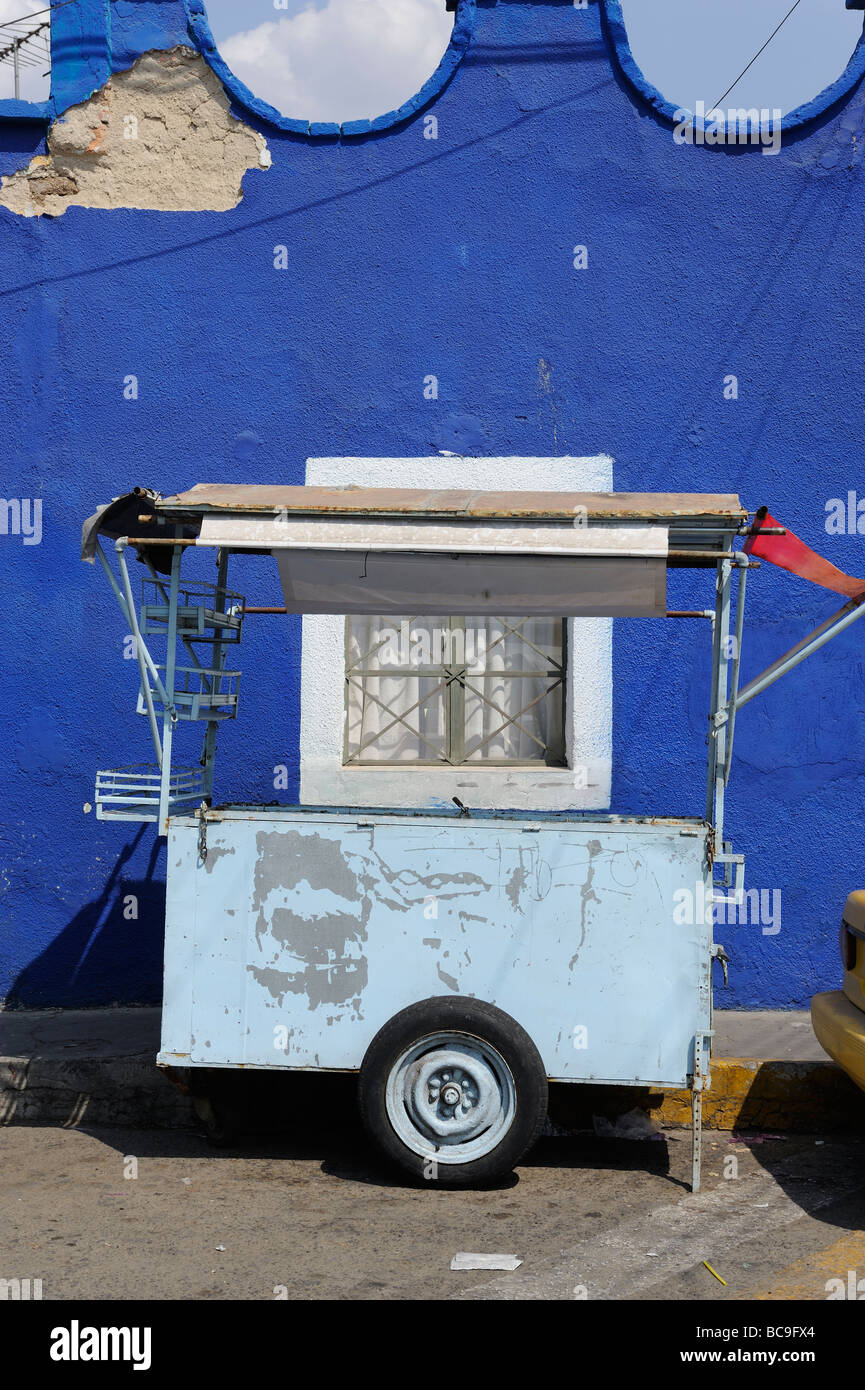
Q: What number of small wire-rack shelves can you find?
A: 3